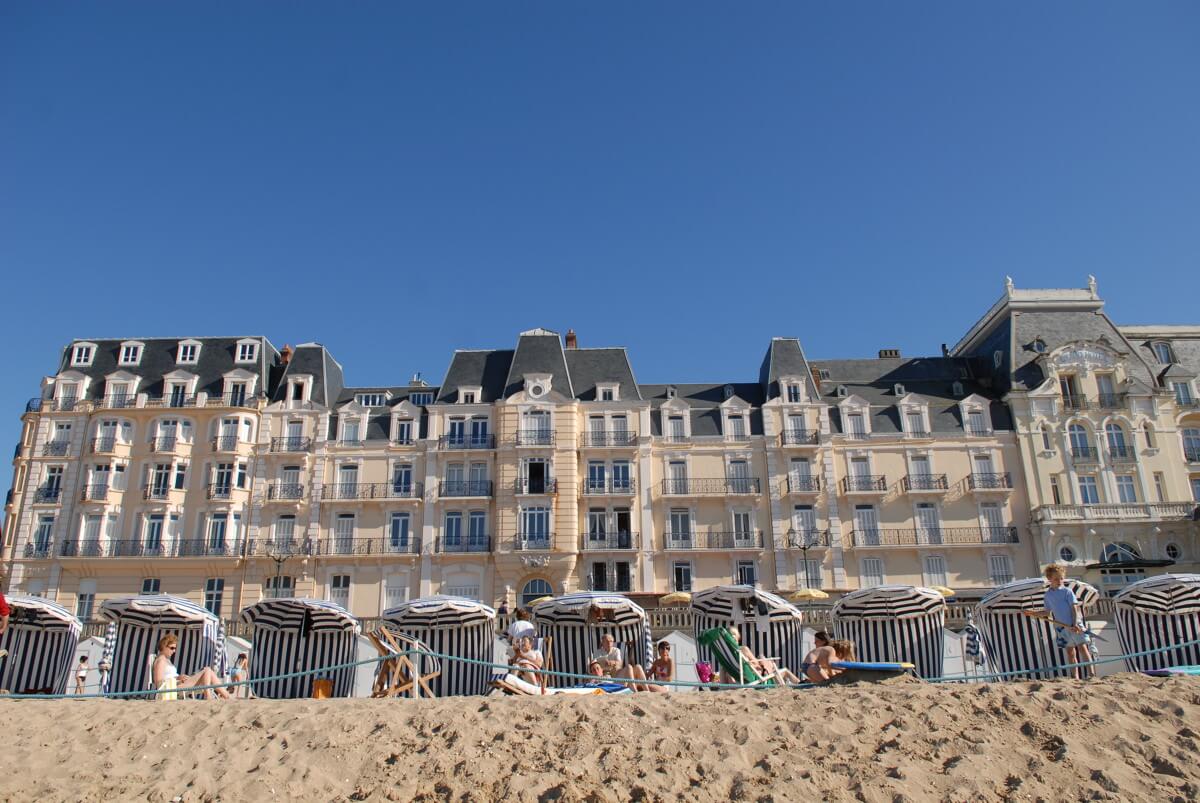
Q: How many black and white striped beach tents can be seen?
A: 9